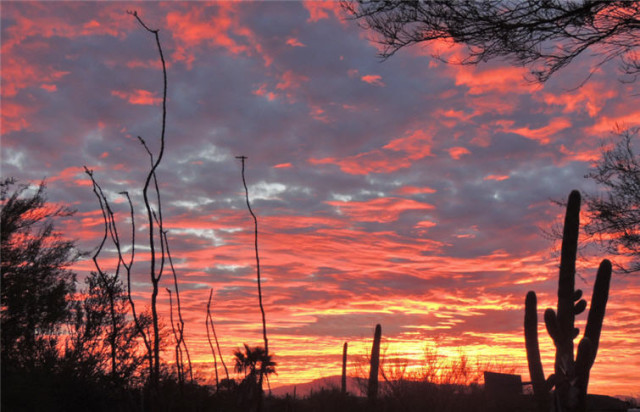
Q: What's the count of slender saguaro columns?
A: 2